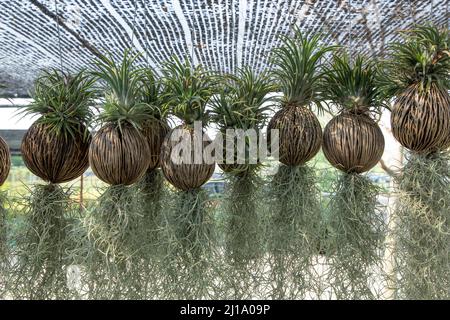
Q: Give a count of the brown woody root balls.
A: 9